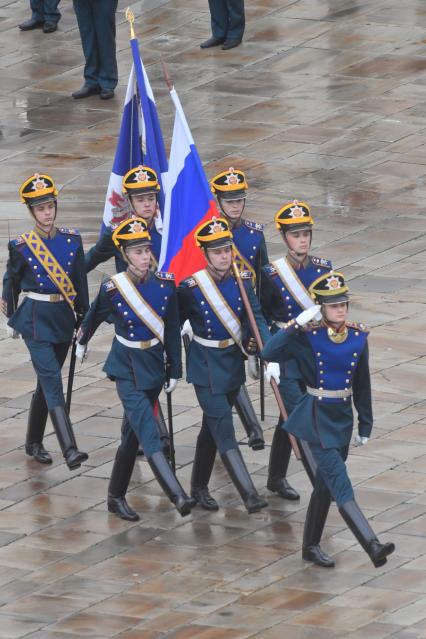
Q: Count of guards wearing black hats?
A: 7